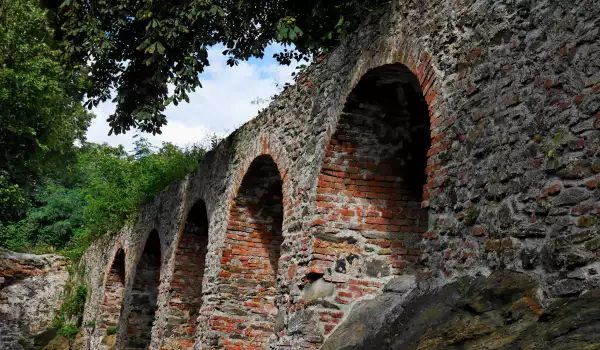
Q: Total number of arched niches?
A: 5